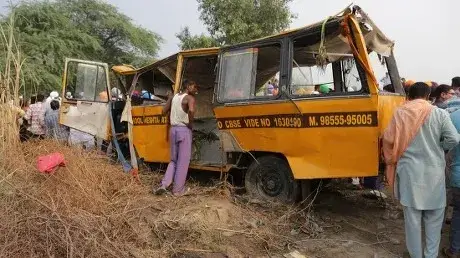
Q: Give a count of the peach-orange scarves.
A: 1